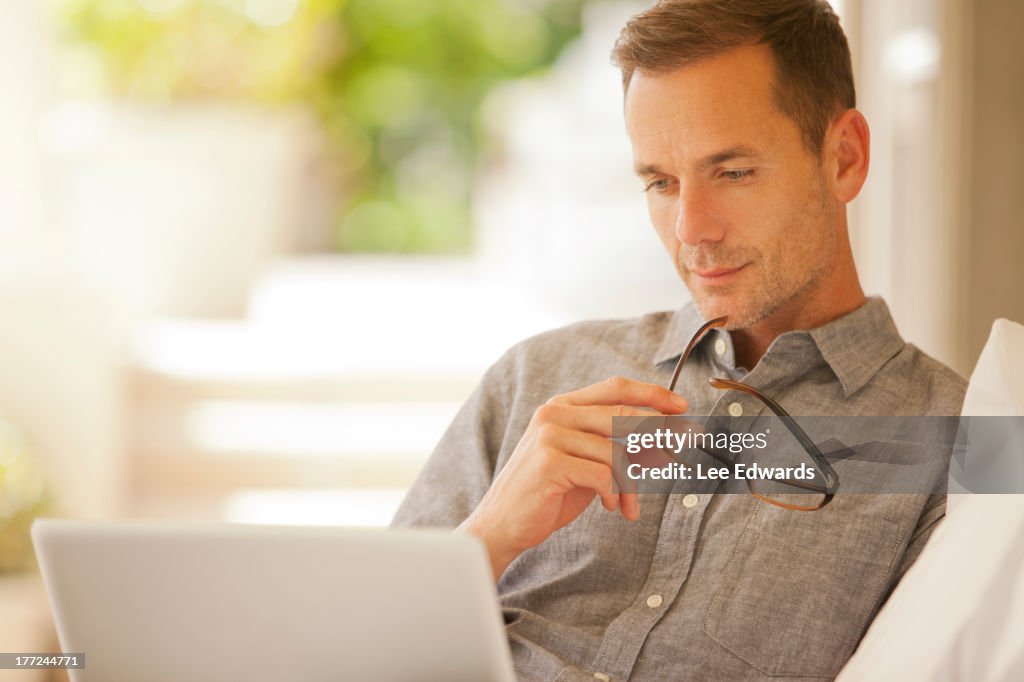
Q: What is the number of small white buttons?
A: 5